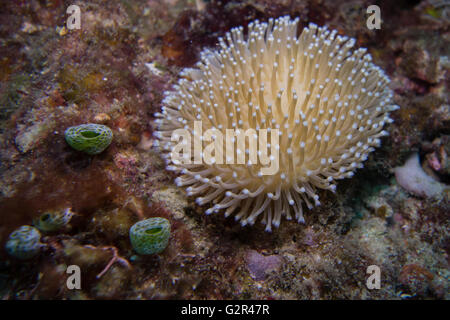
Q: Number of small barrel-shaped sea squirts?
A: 4